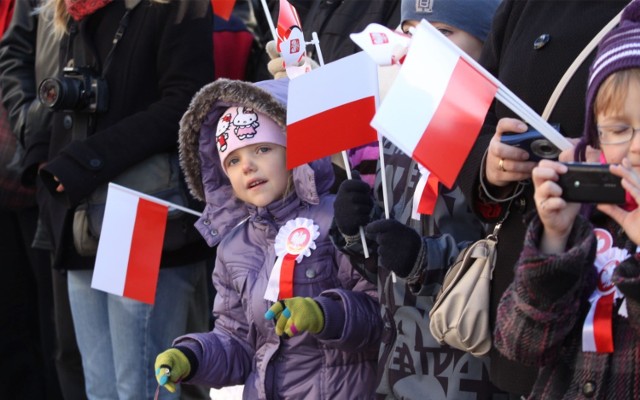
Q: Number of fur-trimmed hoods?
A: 1